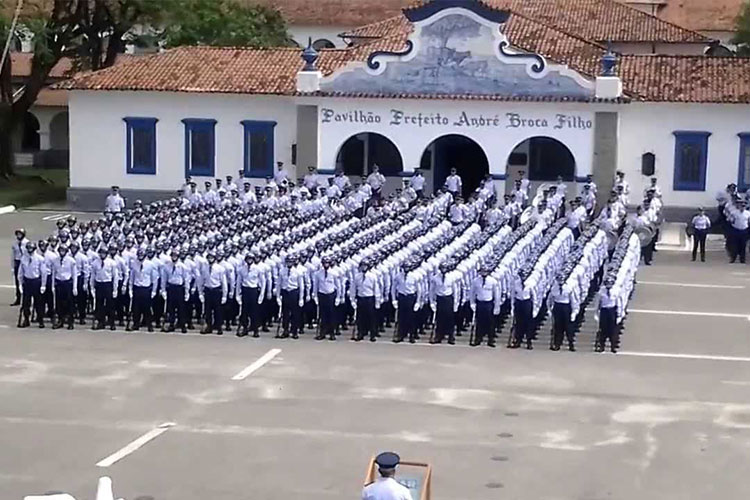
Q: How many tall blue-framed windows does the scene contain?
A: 5